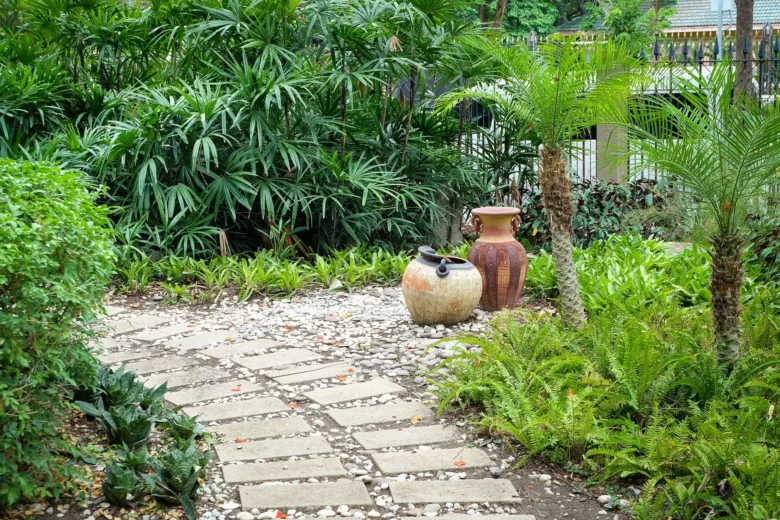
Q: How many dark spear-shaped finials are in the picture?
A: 10